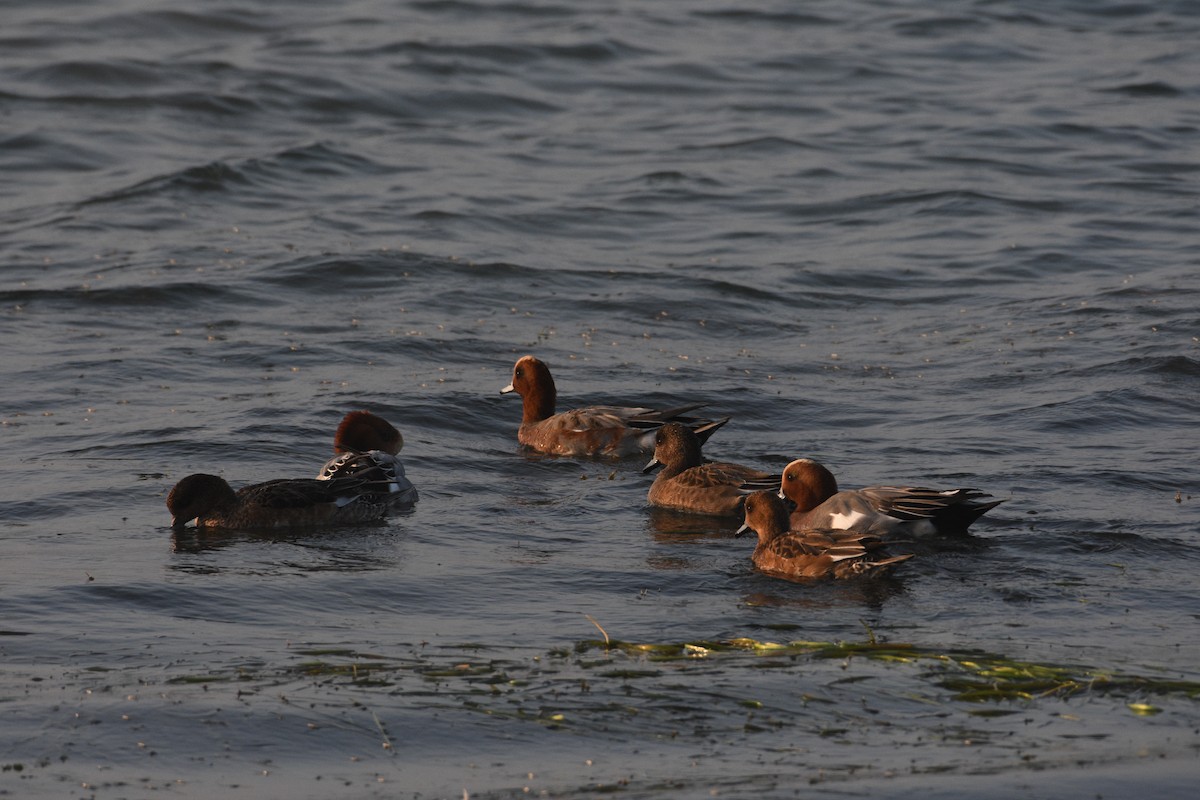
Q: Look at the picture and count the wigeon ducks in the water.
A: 6